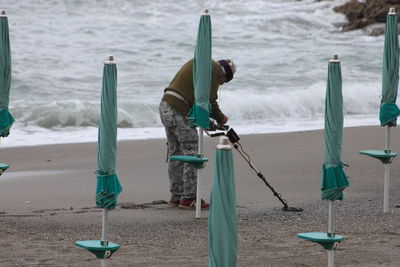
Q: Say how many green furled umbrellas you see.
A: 6